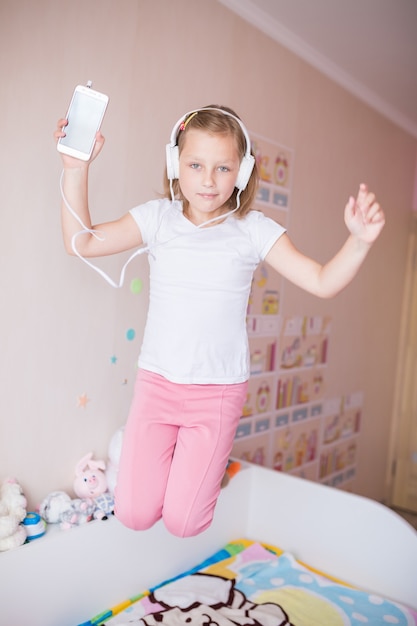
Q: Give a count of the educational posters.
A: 0